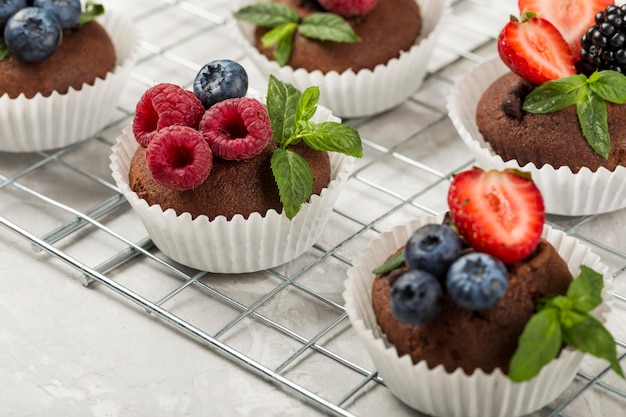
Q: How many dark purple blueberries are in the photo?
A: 7